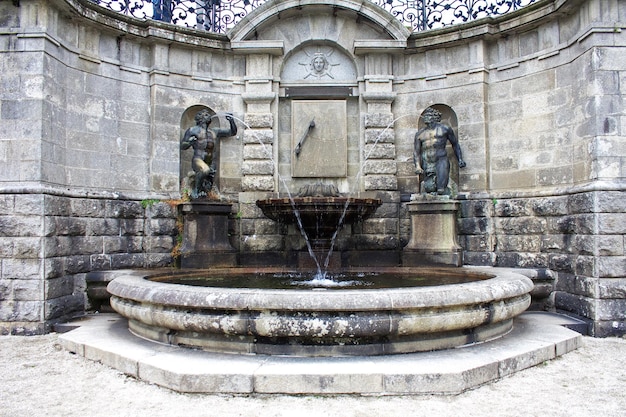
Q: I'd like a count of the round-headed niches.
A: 2